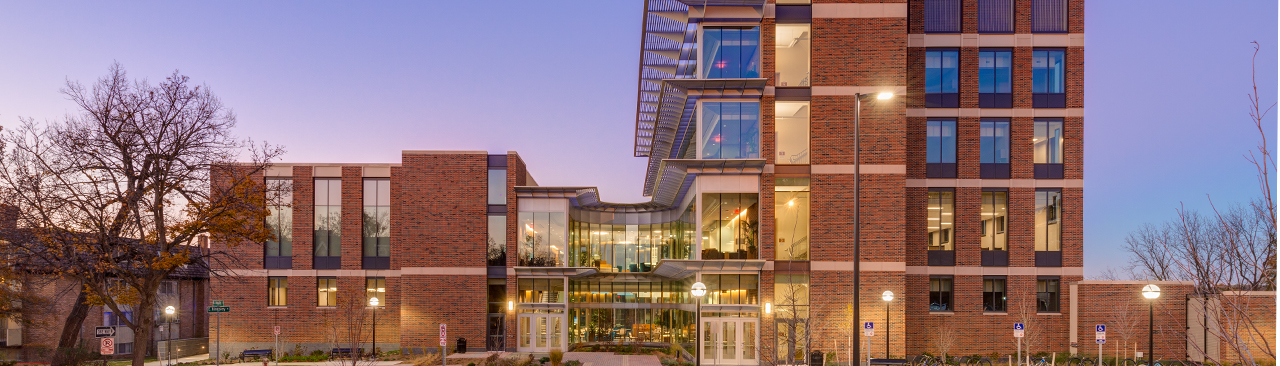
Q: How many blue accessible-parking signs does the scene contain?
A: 3